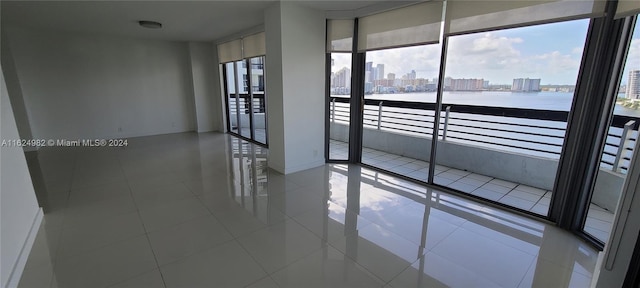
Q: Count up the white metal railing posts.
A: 4